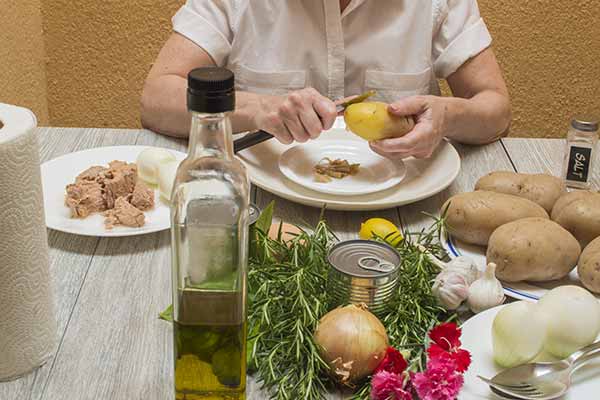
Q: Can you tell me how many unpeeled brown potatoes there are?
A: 5